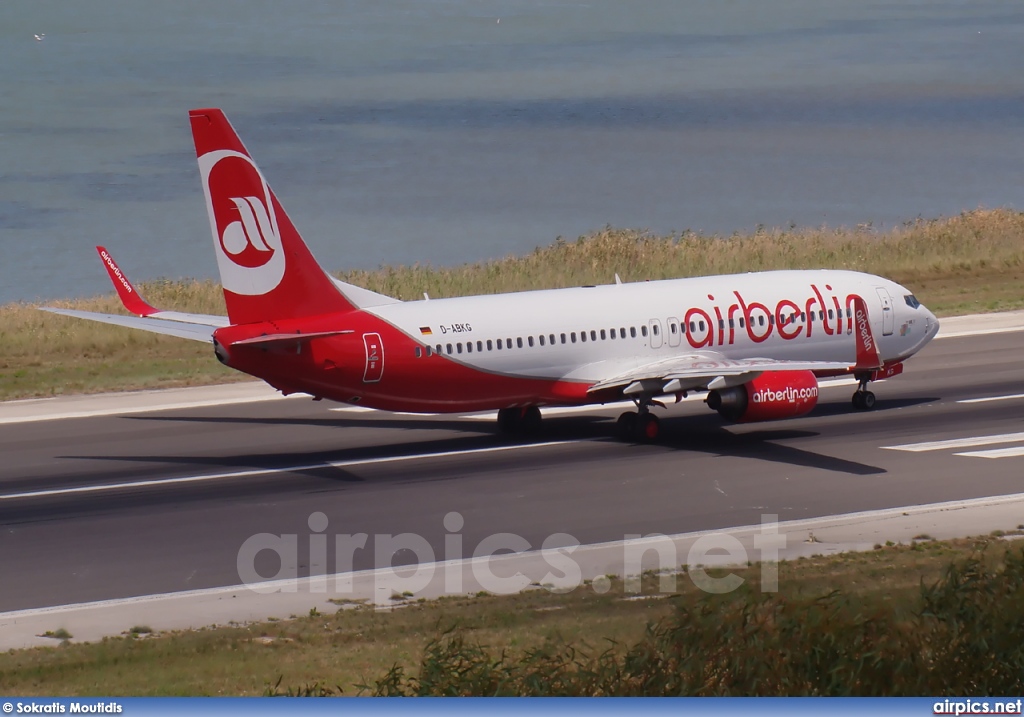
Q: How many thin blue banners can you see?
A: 1